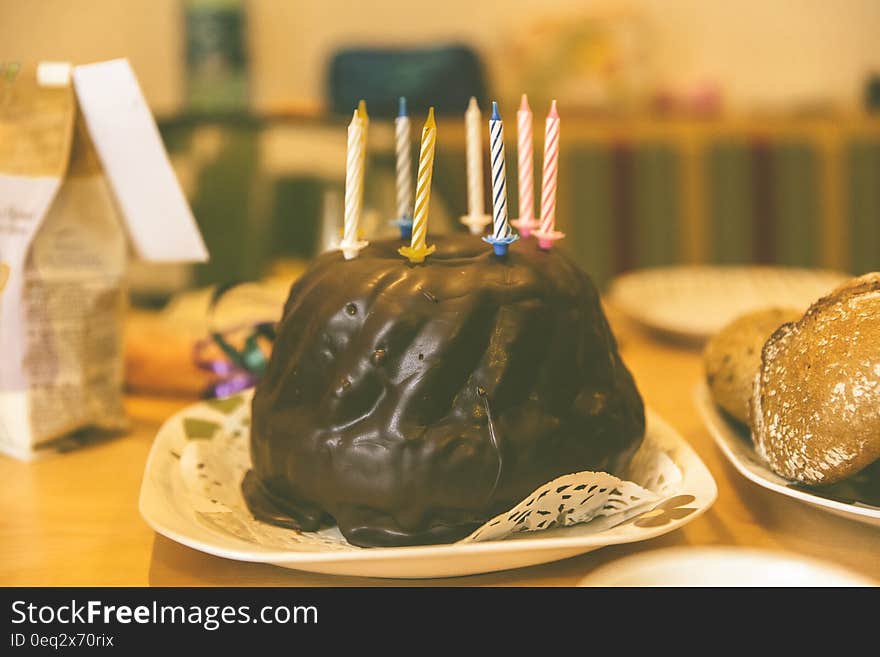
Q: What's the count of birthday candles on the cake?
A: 8